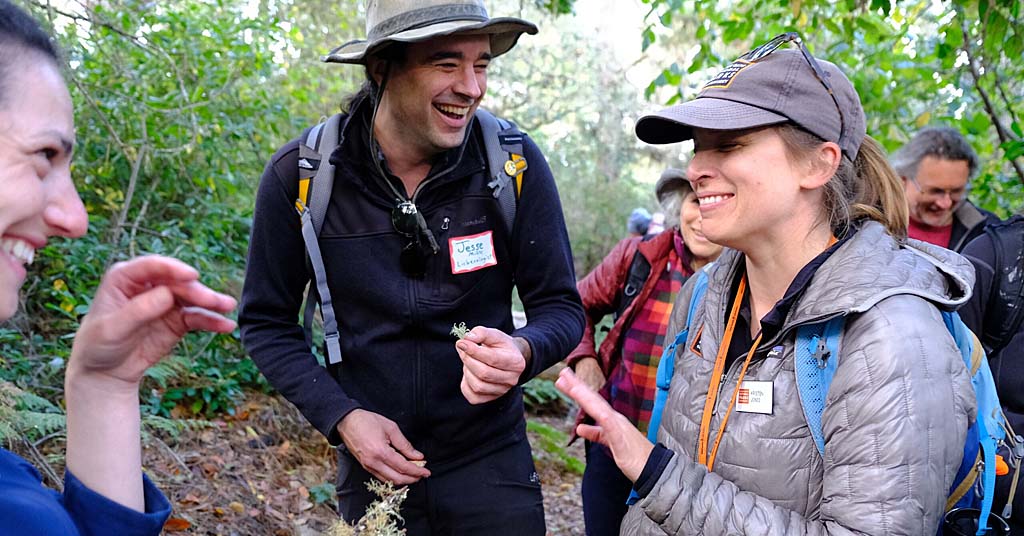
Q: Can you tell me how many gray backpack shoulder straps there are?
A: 2